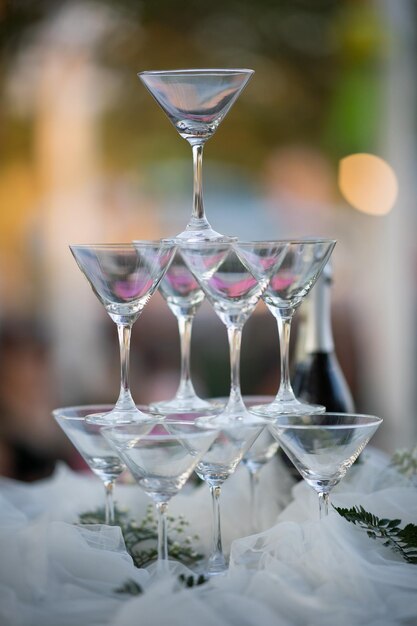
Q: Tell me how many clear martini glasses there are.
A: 10